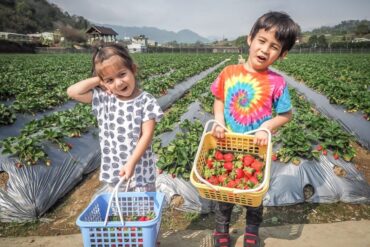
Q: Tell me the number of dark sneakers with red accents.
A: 2